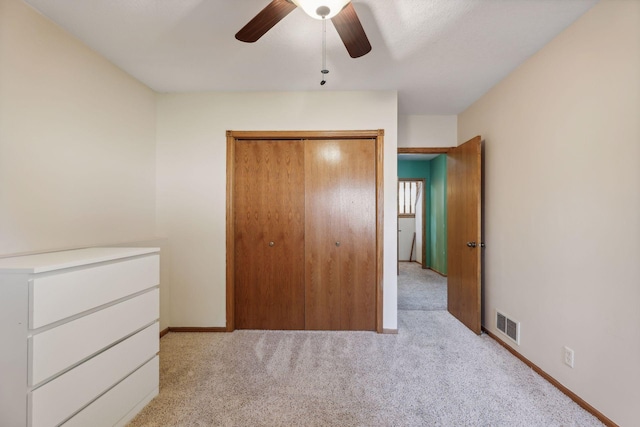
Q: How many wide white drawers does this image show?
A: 4